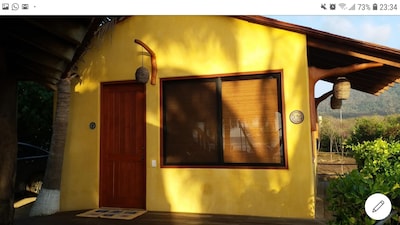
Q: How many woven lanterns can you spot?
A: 3